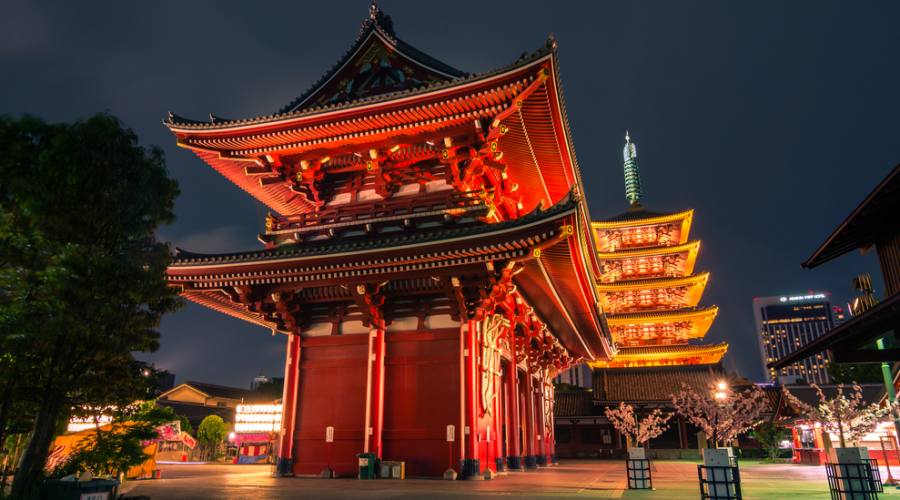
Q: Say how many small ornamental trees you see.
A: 3